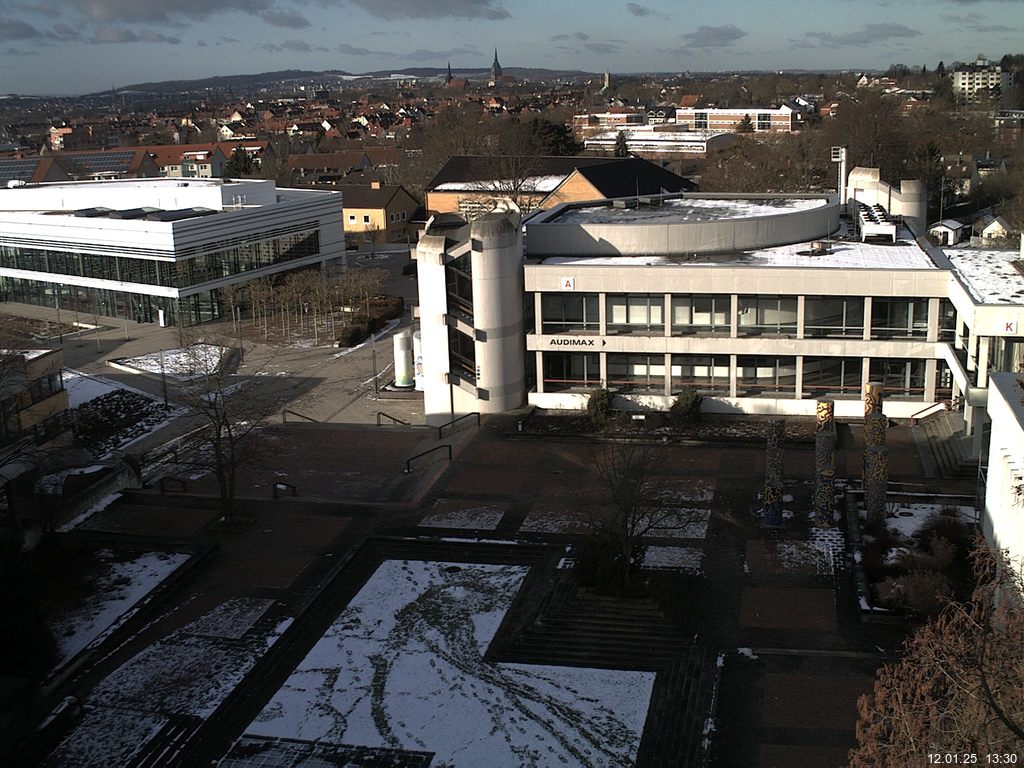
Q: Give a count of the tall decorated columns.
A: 3